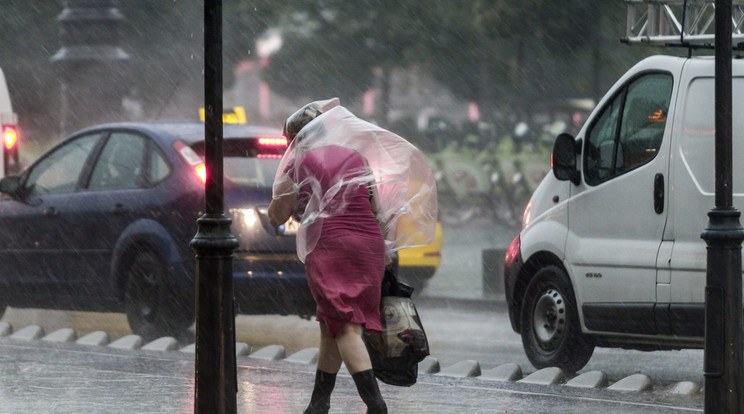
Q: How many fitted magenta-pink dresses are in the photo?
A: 1